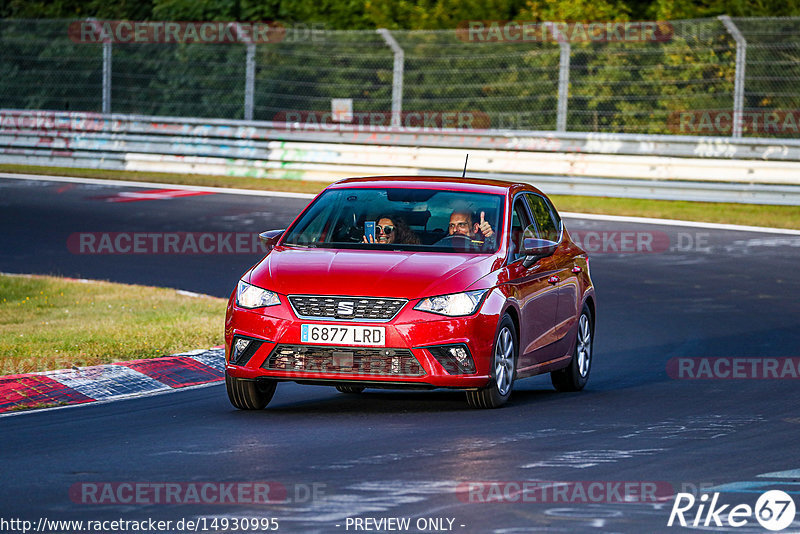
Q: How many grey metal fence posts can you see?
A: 5